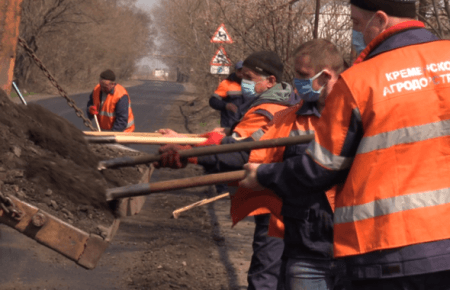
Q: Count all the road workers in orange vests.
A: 5